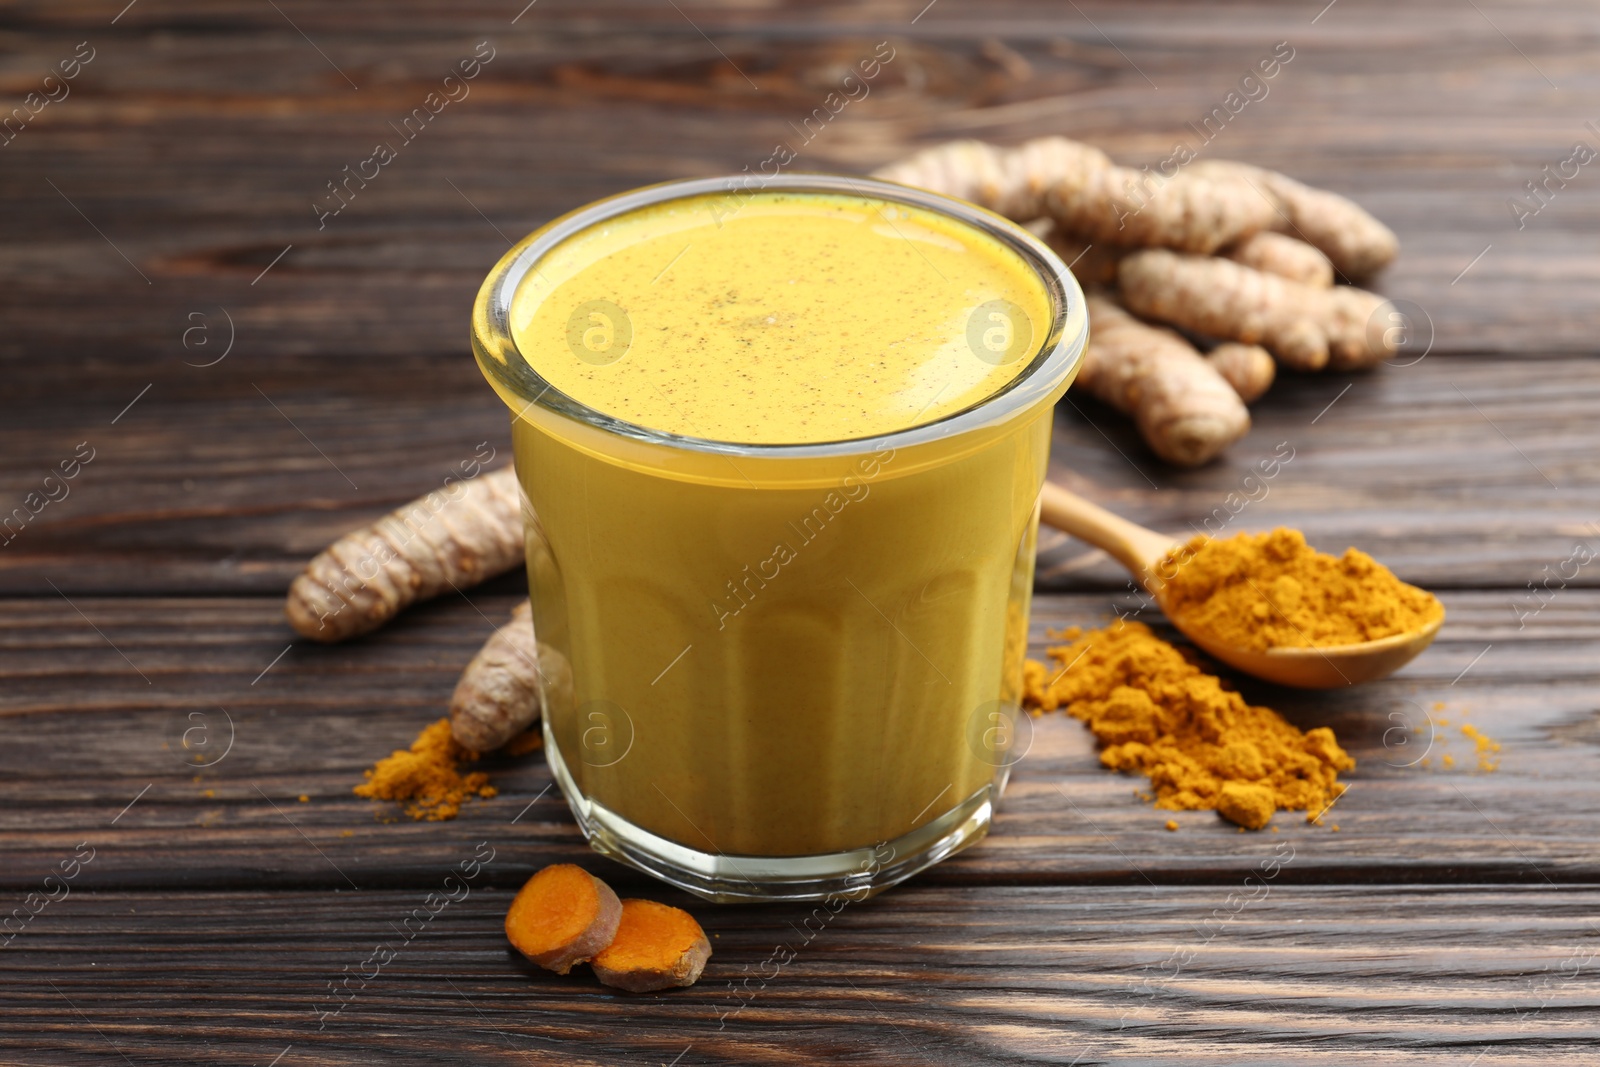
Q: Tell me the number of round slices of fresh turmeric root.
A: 2